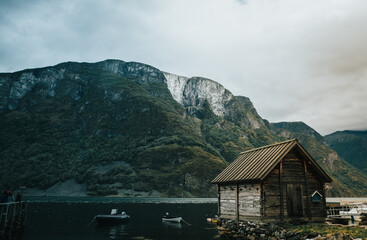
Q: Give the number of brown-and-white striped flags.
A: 0